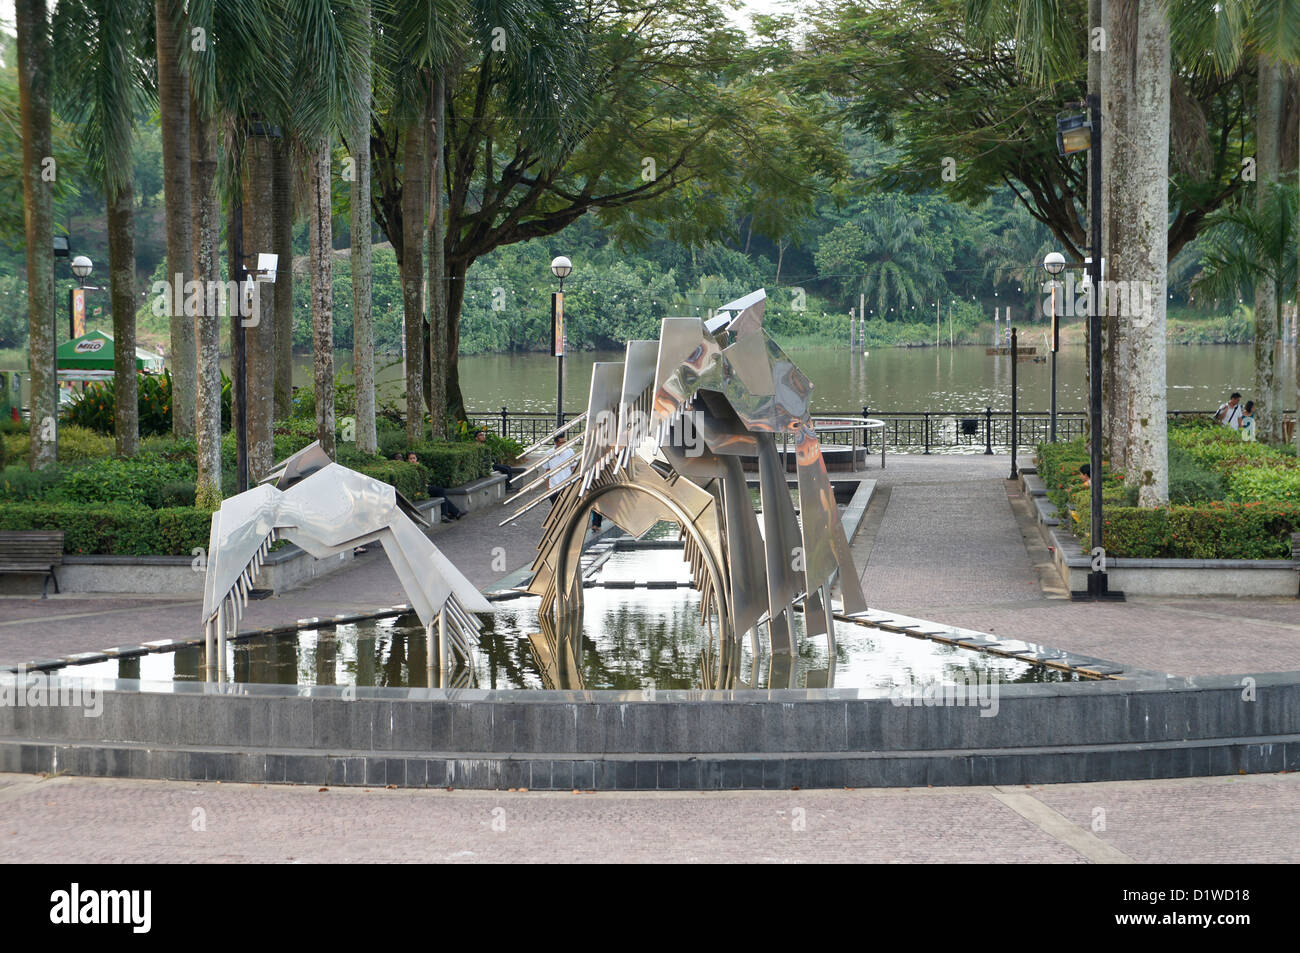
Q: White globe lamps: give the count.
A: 3